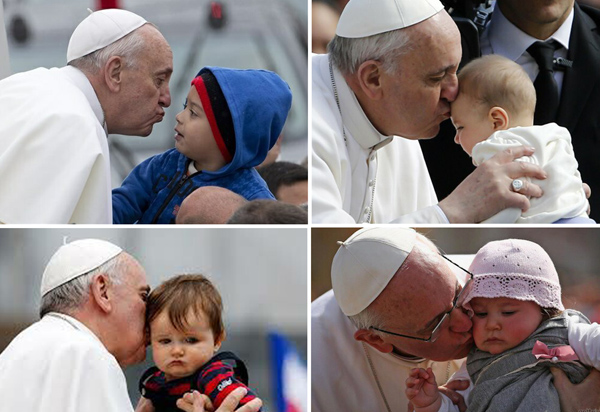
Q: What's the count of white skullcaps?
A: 4